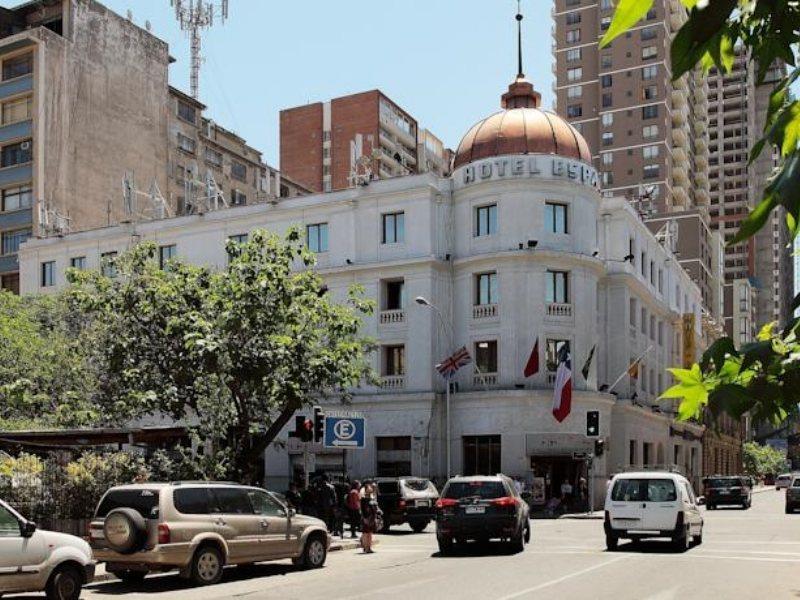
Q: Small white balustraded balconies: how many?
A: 6